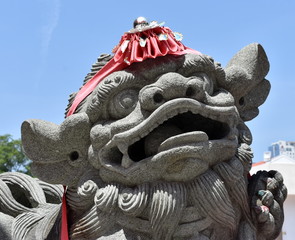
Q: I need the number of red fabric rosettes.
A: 1